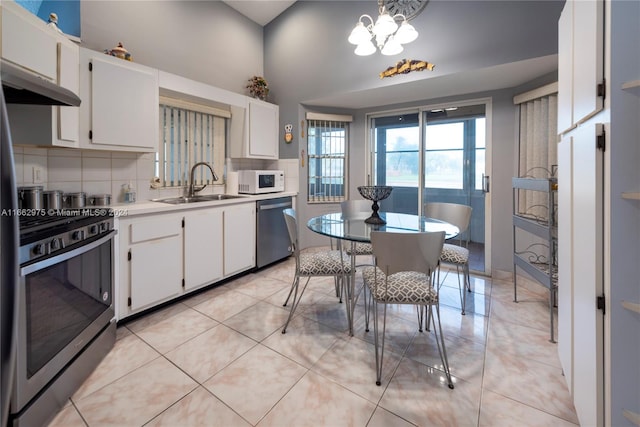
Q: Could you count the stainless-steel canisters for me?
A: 4